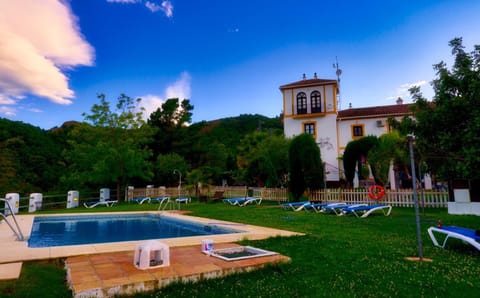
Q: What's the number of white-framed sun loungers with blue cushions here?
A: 11